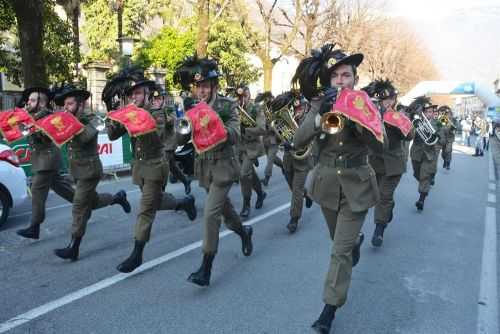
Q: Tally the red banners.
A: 6